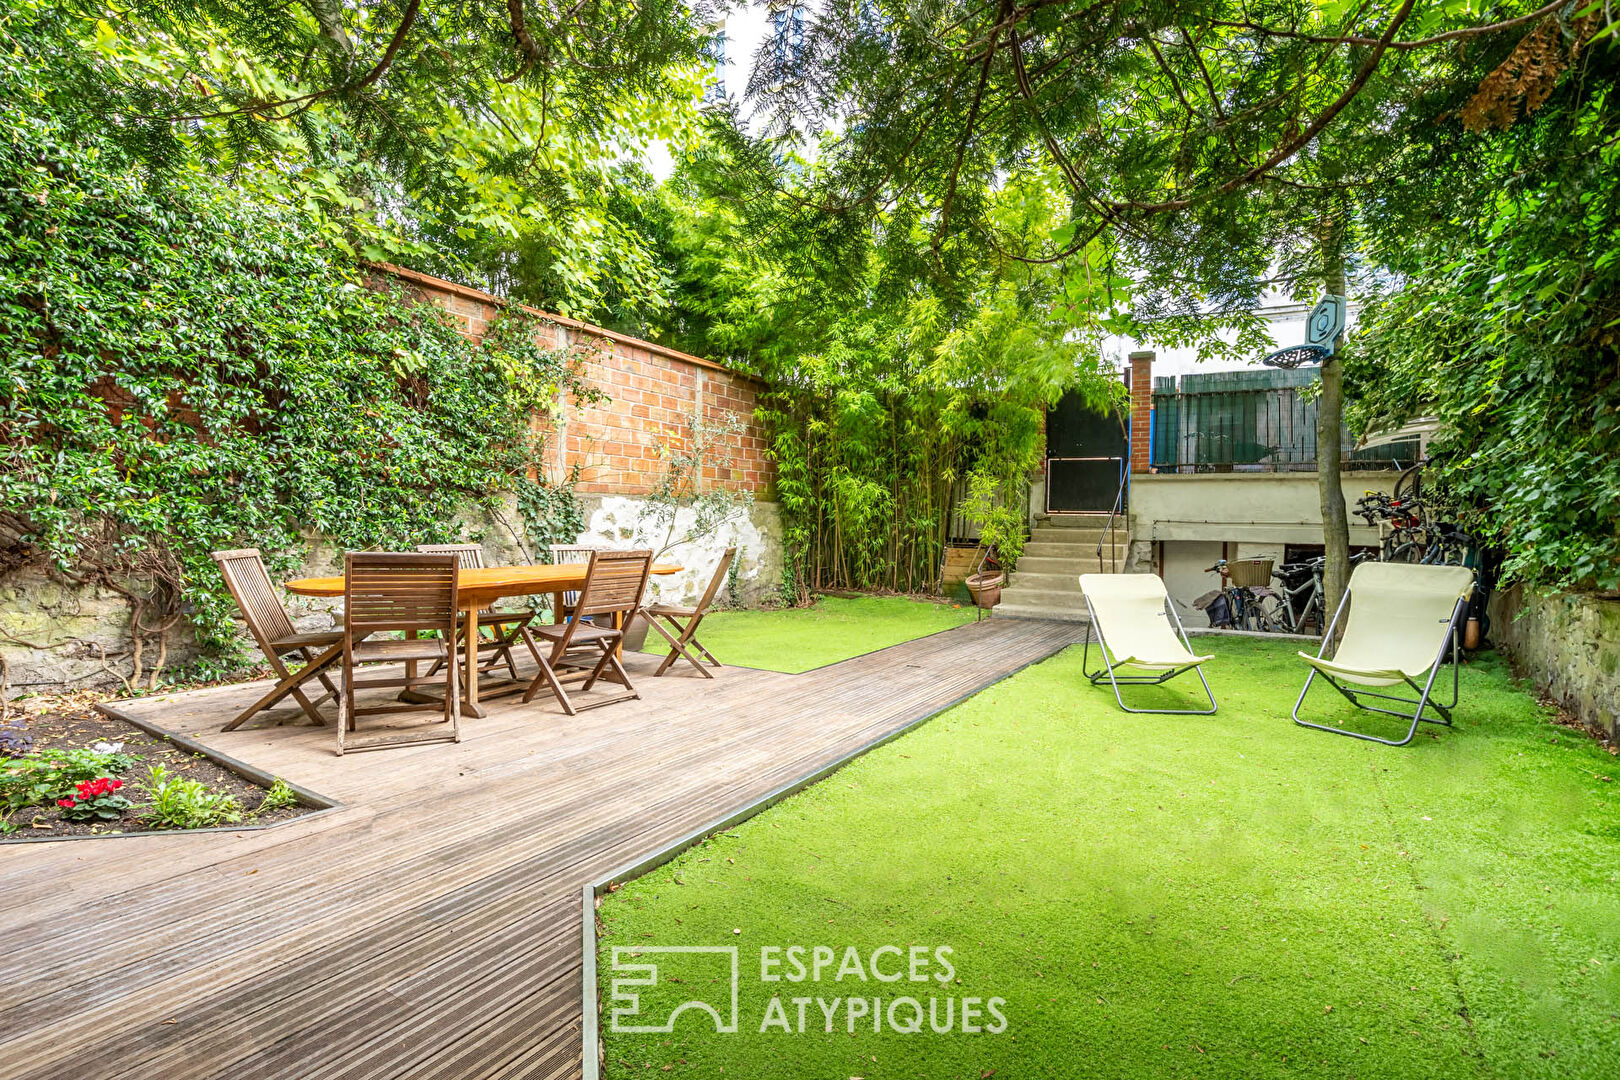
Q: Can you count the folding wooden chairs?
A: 6